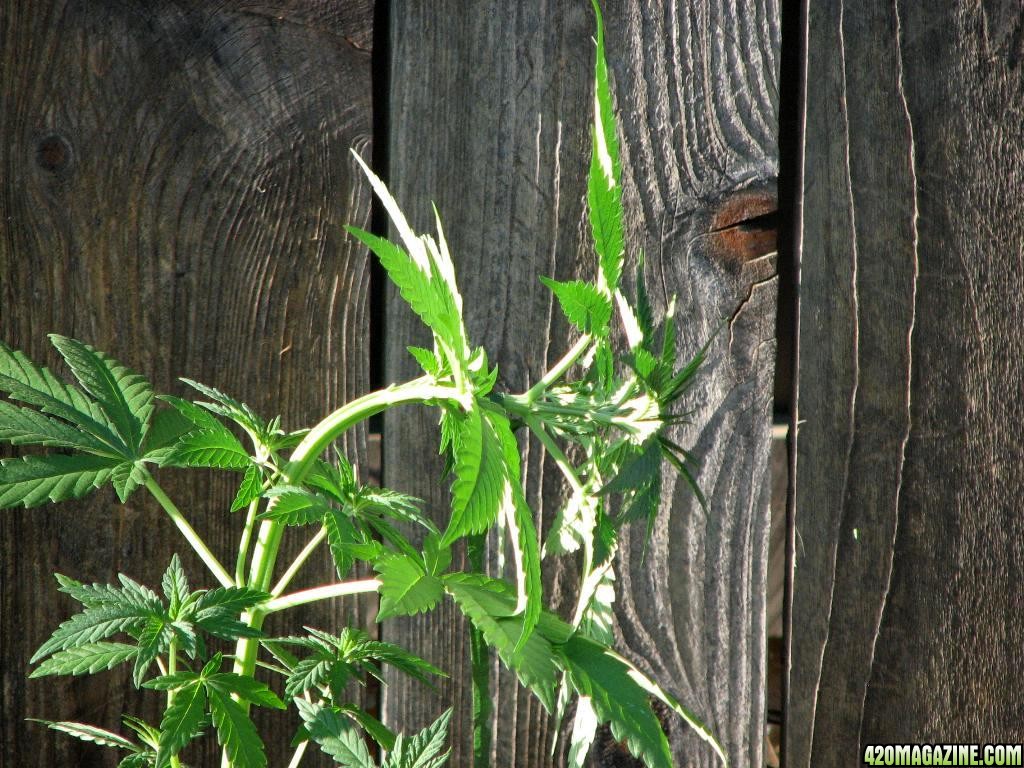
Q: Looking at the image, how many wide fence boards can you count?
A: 3